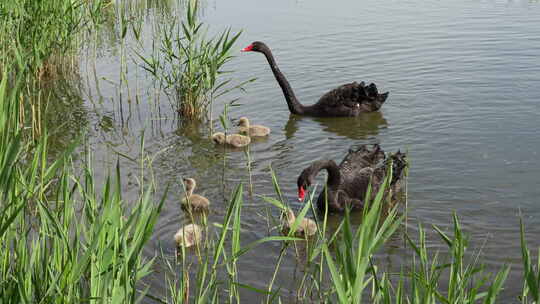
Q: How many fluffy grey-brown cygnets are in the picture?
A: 5